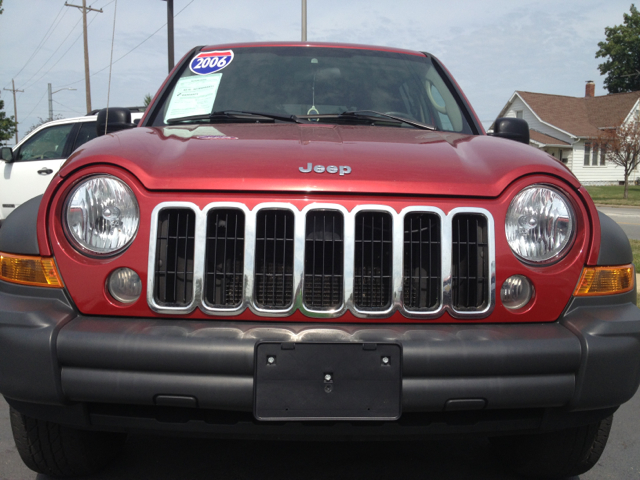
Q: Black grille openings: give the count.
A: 7